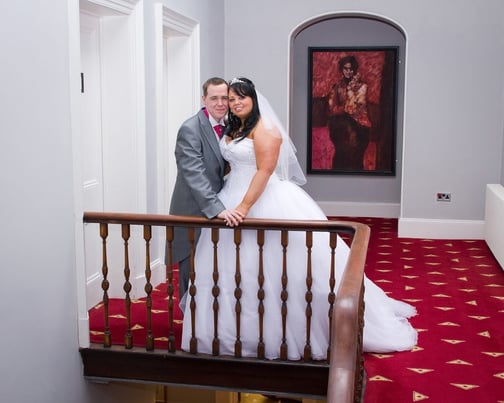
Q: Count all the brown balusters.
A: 11